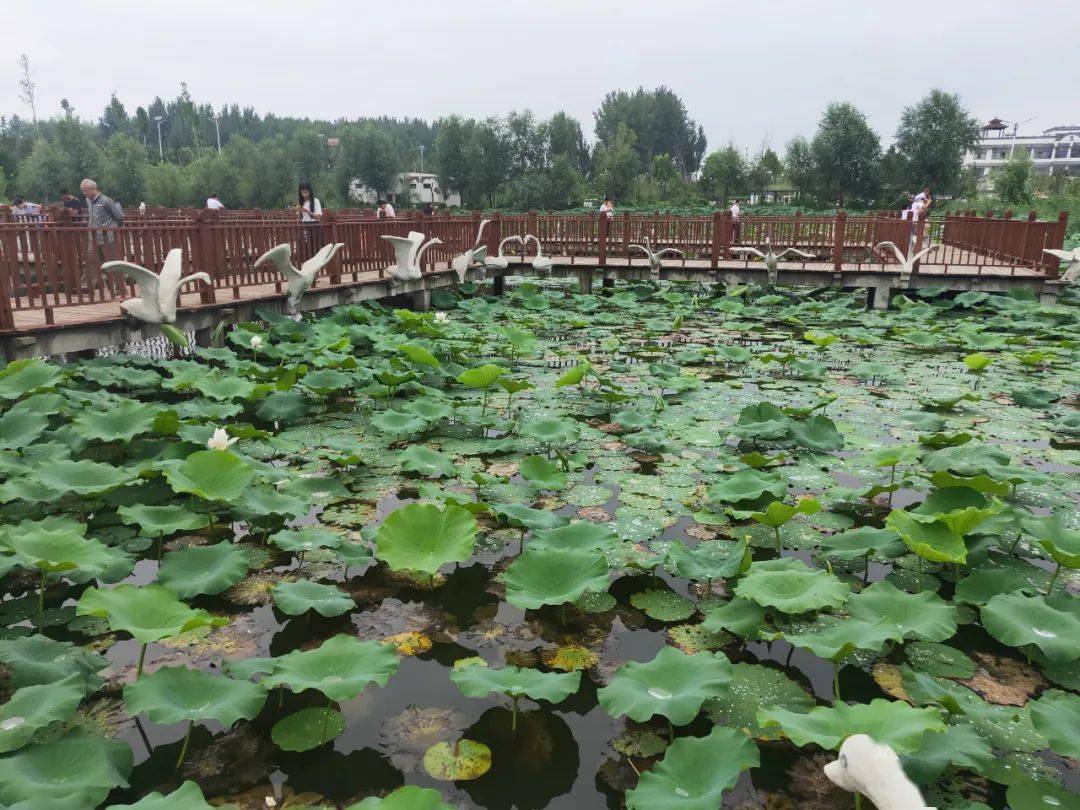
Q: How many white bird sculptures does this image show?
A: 11